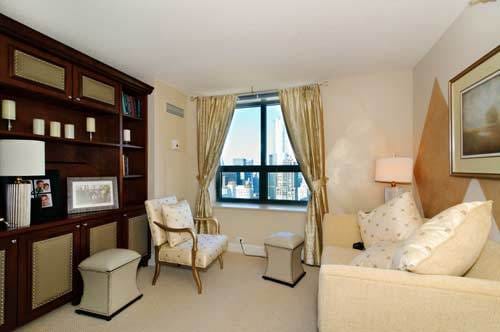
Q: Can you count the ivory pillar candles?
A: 6